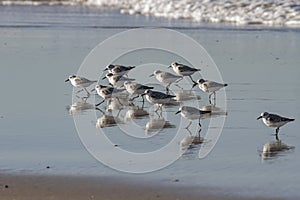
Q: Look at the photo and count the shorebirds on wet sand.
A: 11